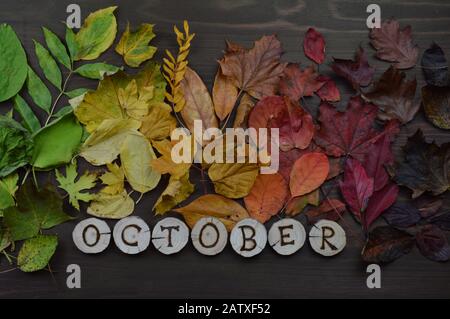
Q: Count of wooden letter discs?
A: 7